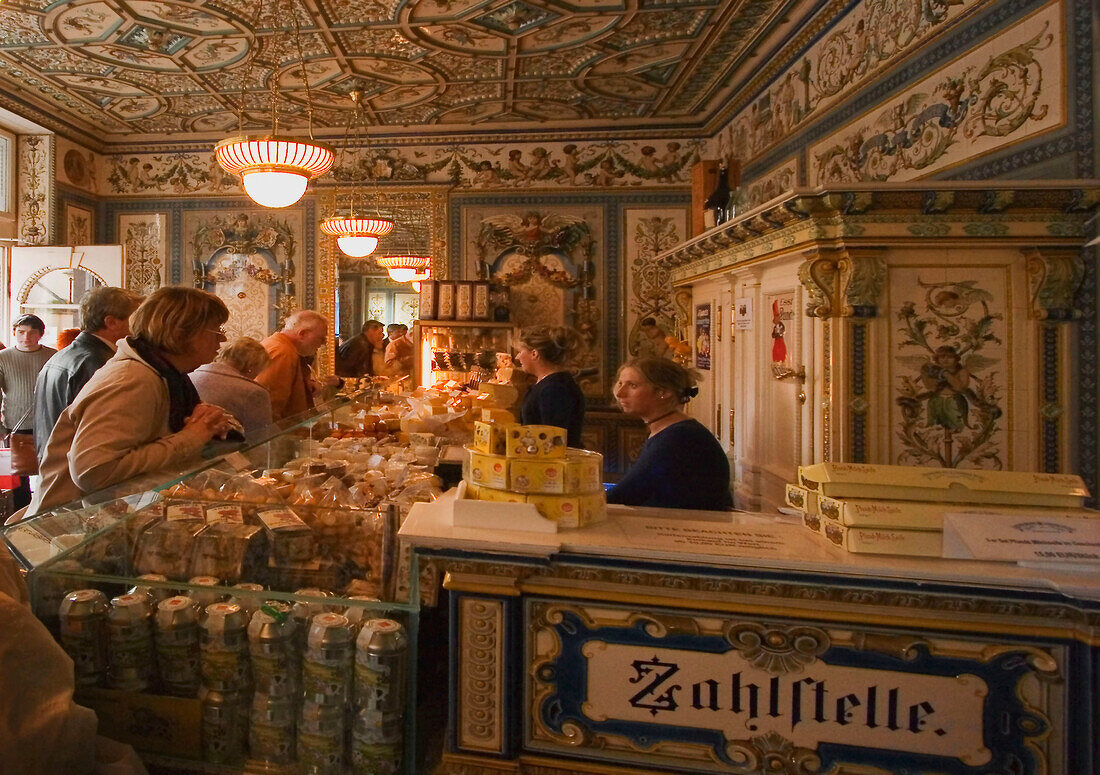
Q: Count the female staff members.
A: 2